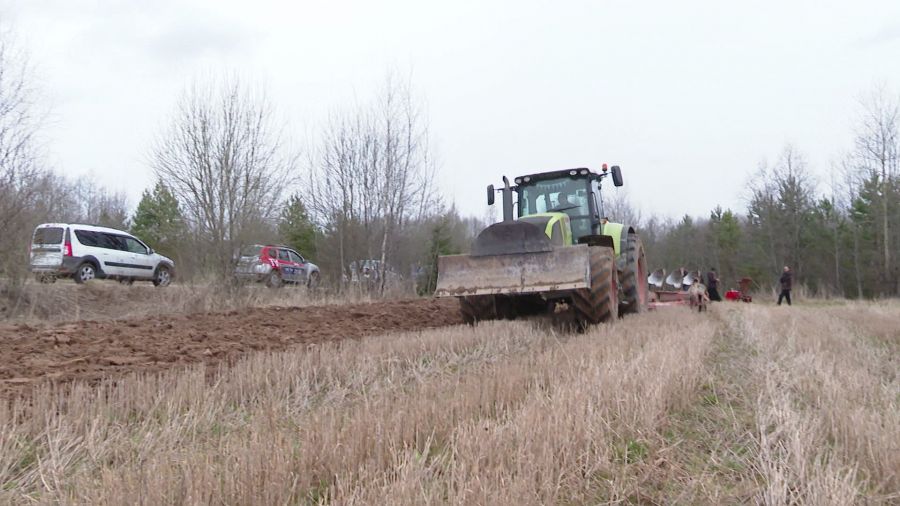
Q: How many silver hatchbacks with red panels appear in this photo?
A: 1